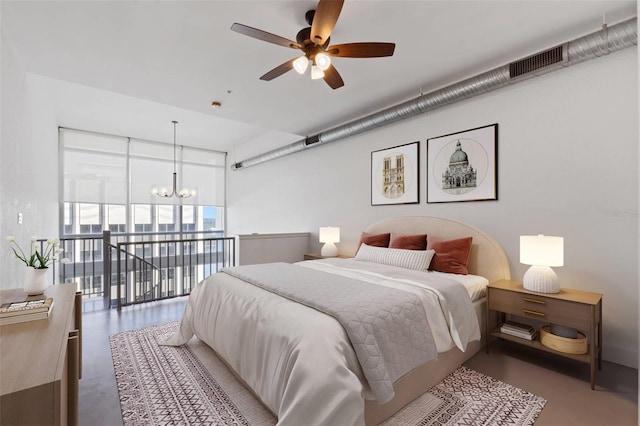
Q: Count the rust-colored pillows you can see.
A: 3